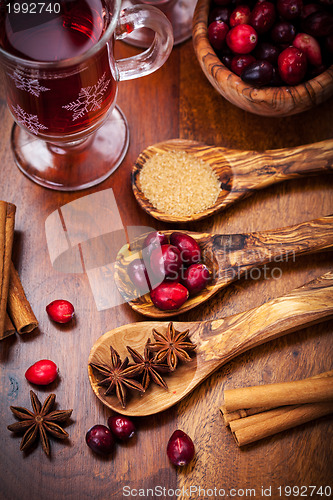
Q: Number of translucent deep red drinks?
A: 1